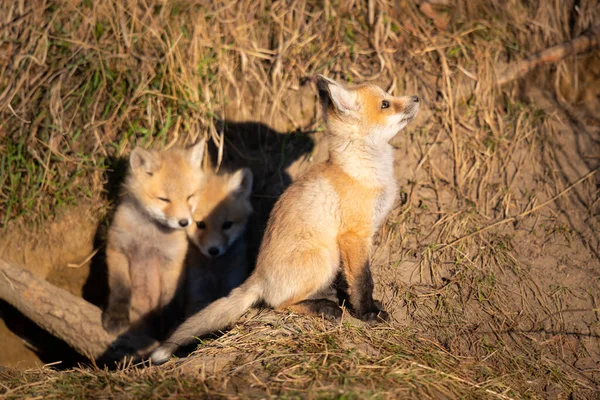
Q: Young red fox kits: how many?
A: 3